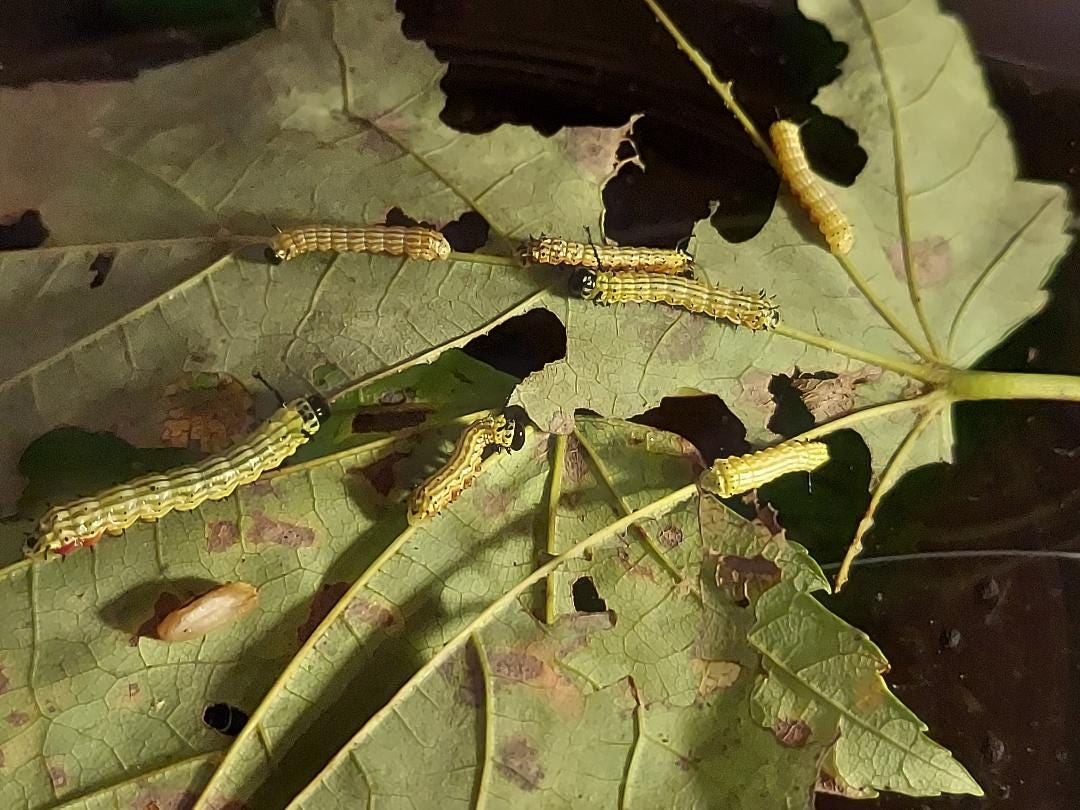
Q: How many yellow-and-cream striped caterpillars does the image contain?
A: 7